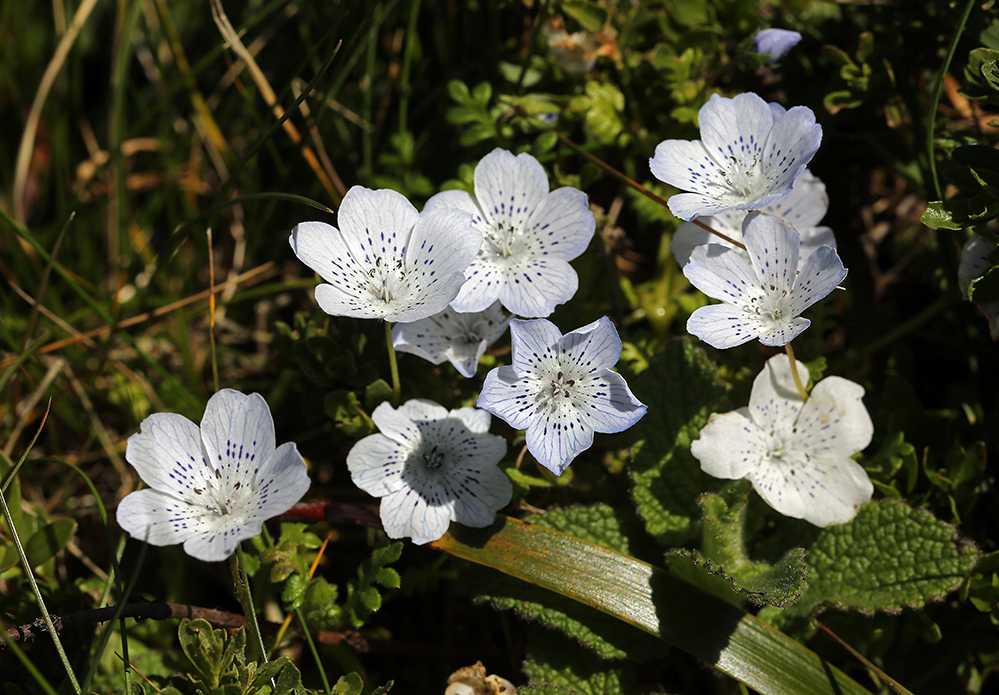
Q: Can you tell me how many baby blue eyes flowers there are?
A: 10